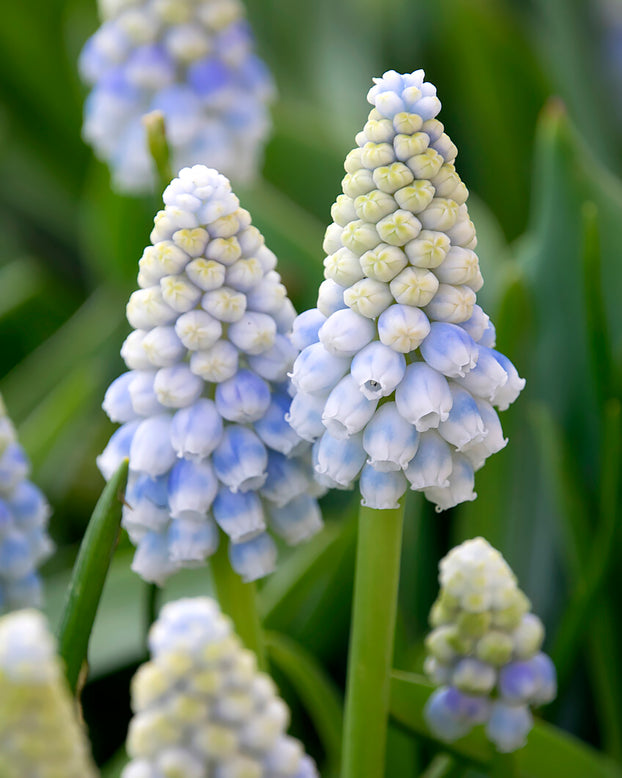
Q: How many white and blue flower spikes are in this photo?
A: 7